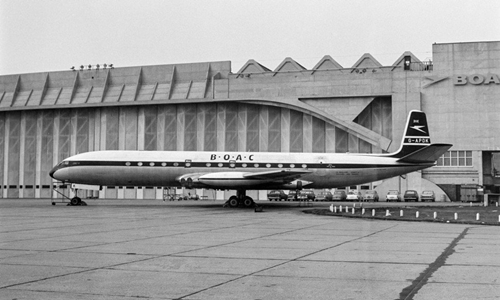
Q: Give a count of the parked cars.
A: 10